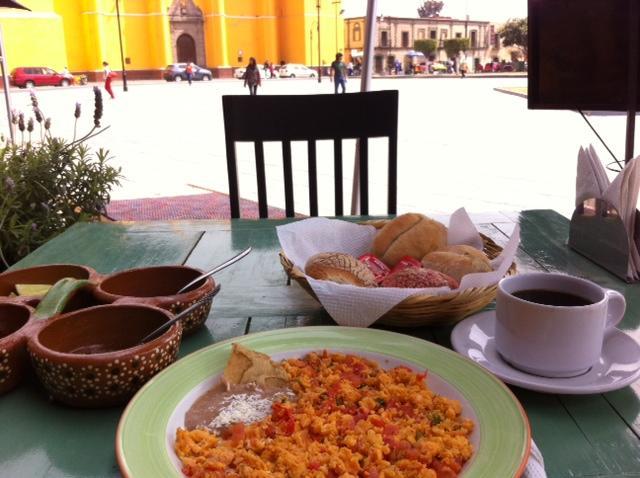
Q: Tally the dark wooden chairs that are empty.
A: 1